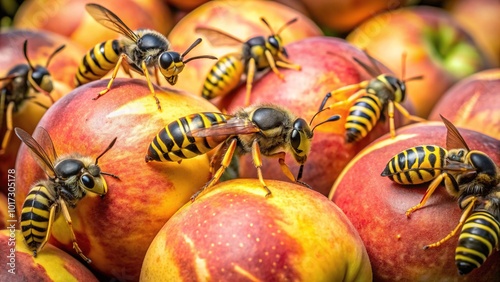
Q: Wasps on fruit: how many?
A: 8